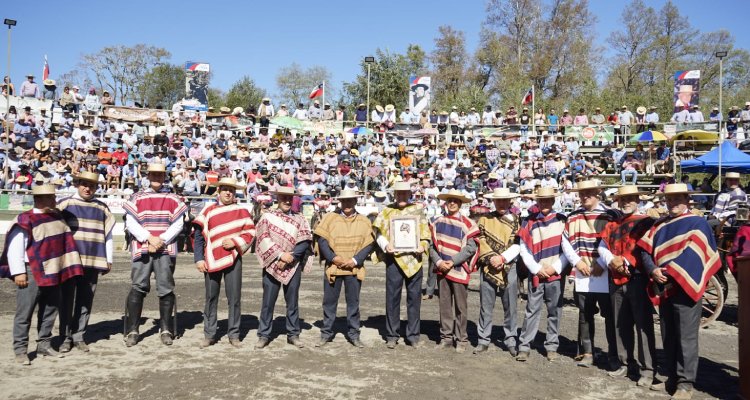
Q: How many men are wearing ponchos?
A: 13